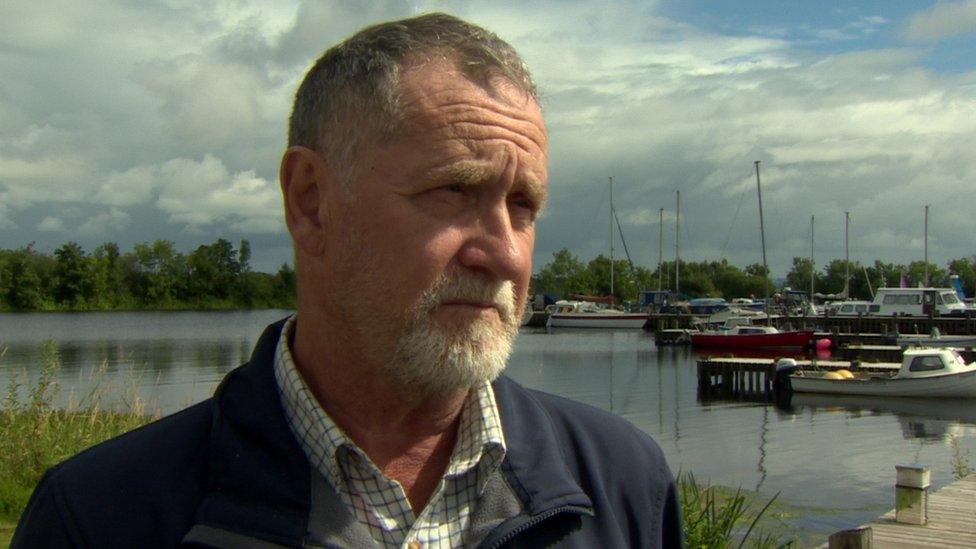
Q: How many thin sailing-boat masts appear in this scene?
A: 7